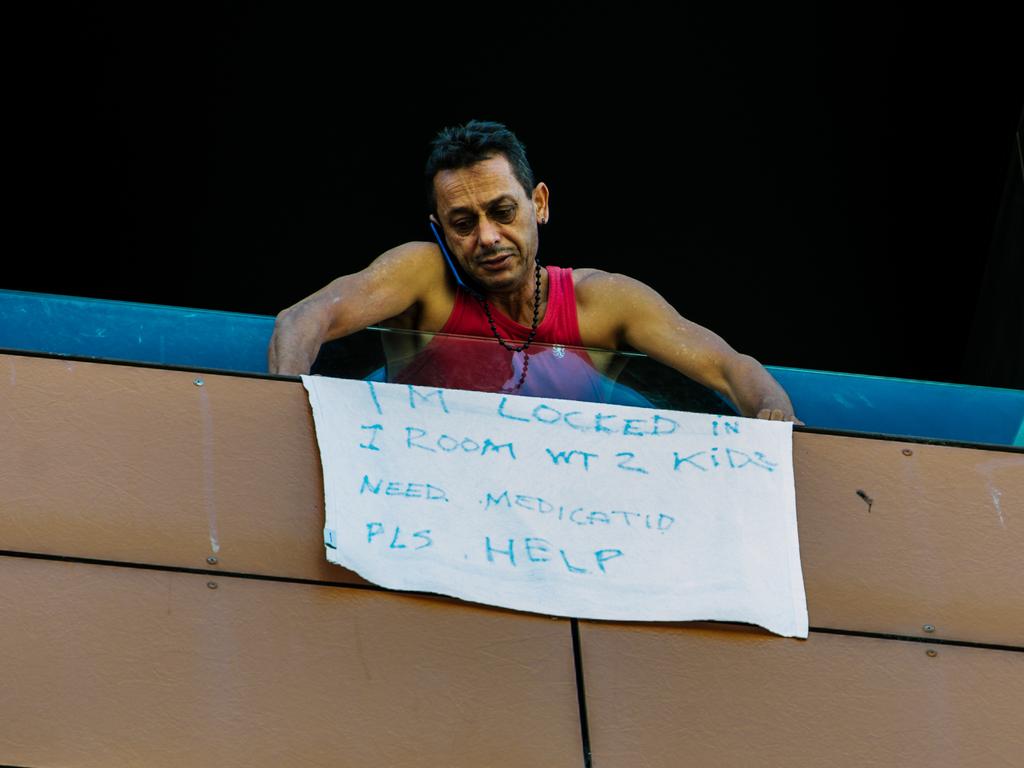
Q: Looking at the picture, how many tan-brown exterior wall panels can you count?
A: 4